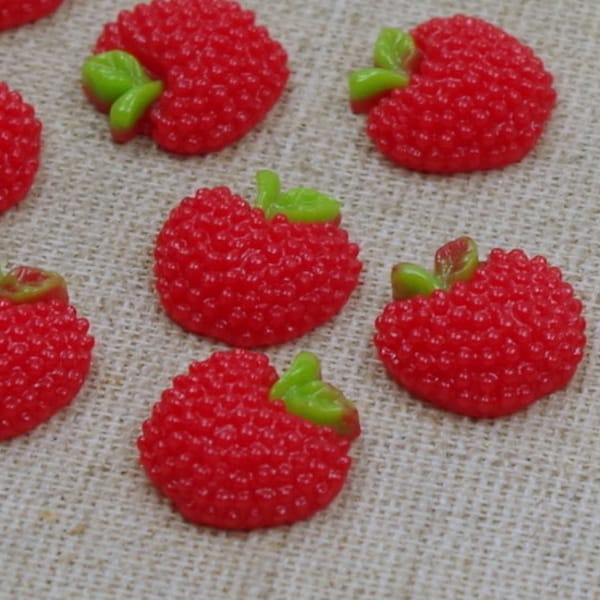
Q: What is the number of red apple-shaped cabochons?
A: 8